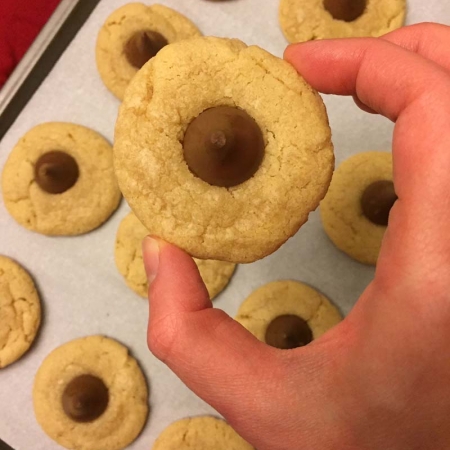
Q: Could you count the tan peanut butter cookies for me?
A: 10